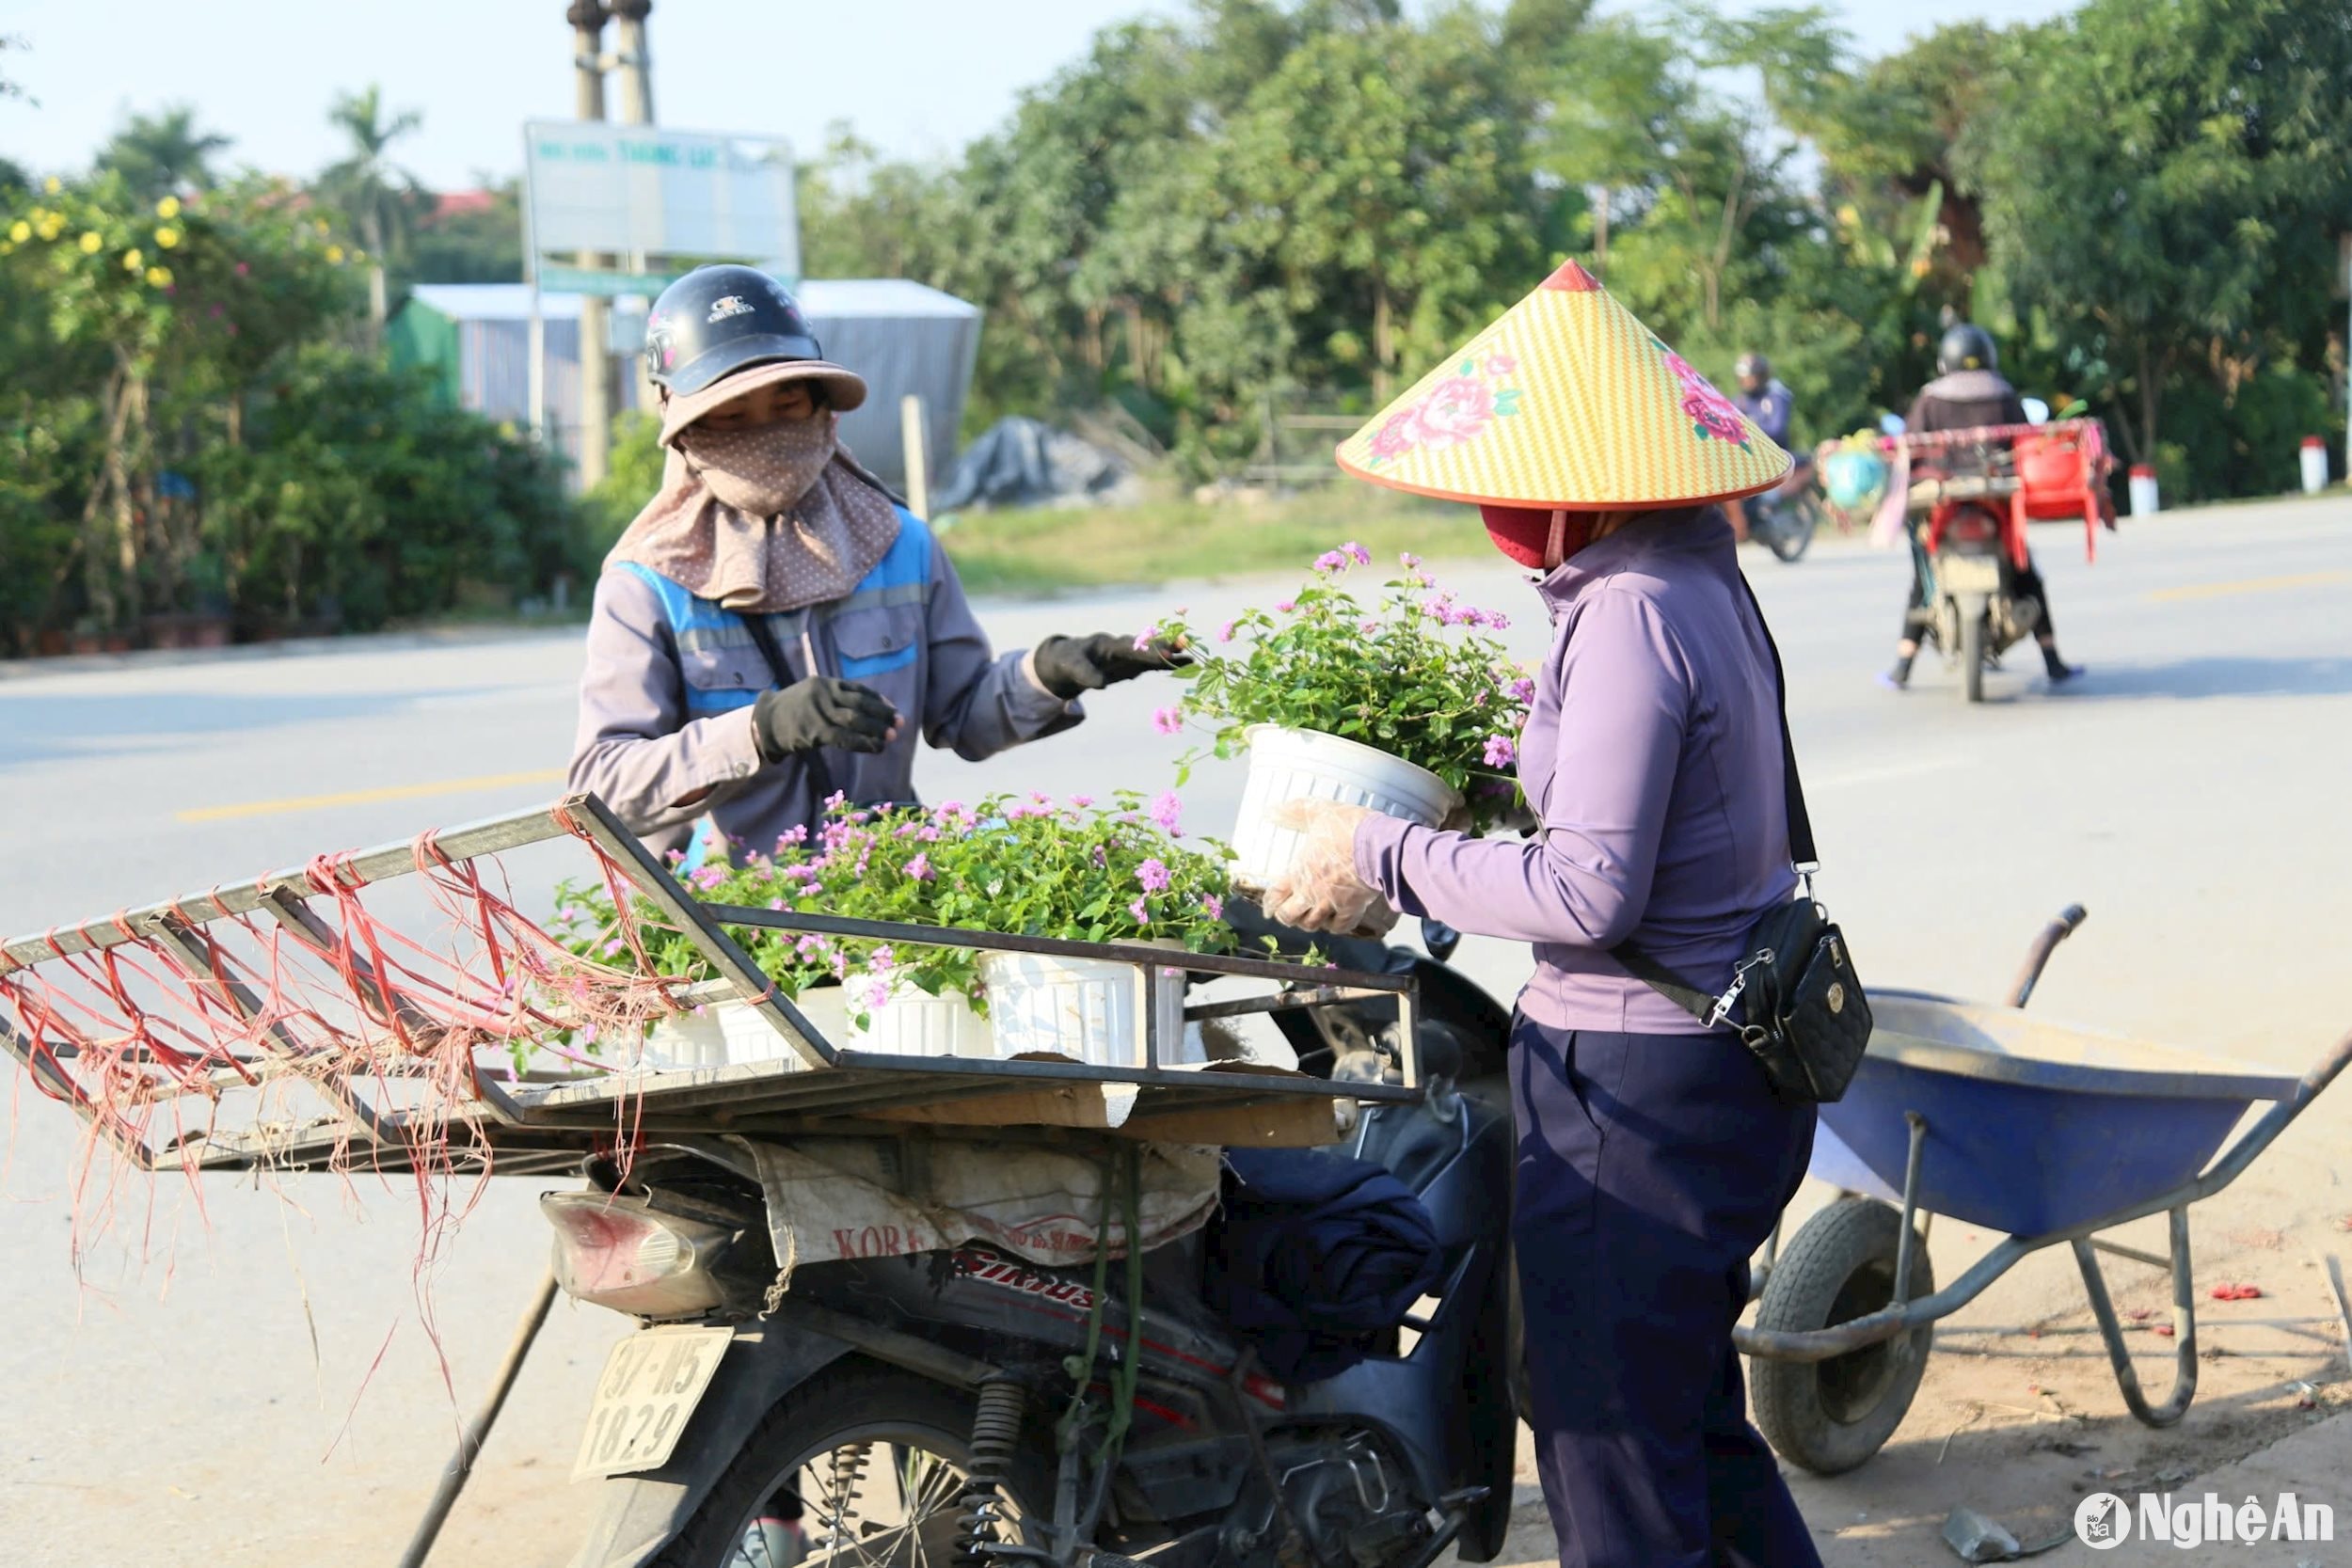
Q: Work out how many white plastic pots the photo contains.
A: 5